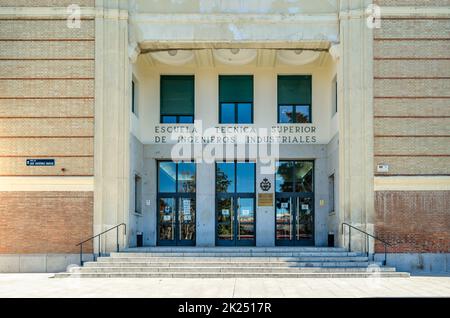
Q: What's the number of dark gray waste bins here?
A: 2